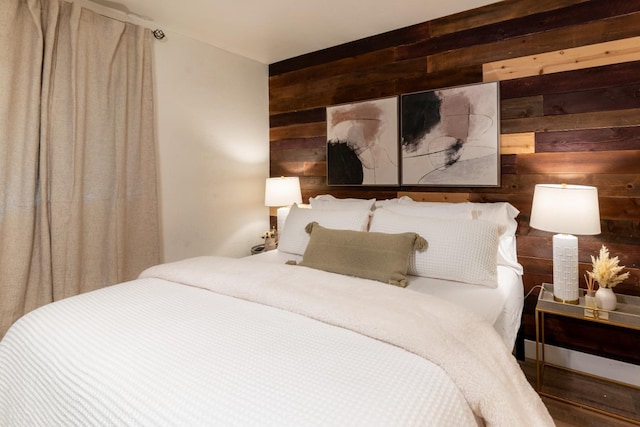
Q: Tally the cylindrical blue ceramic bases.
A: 0